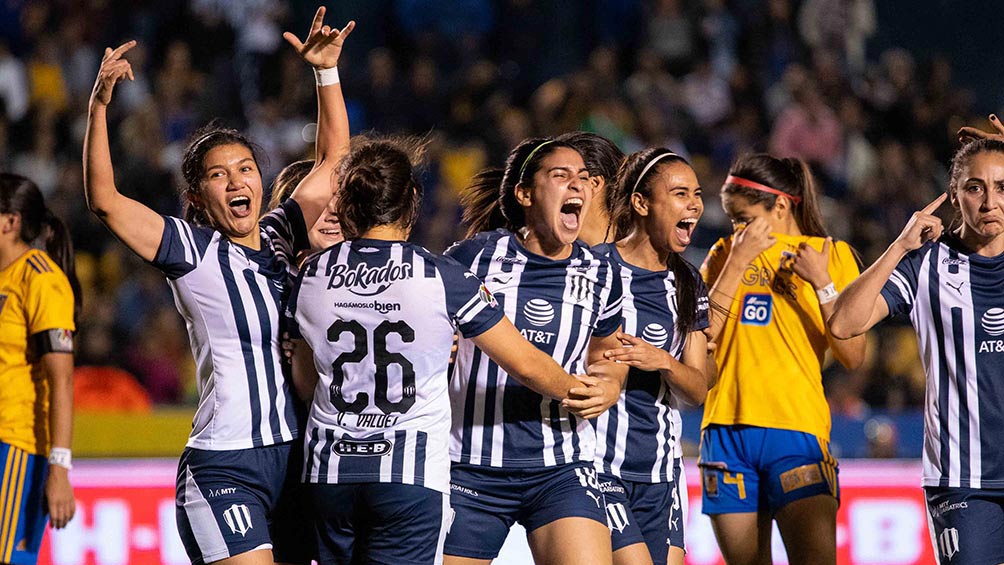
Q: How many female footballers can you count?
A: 9